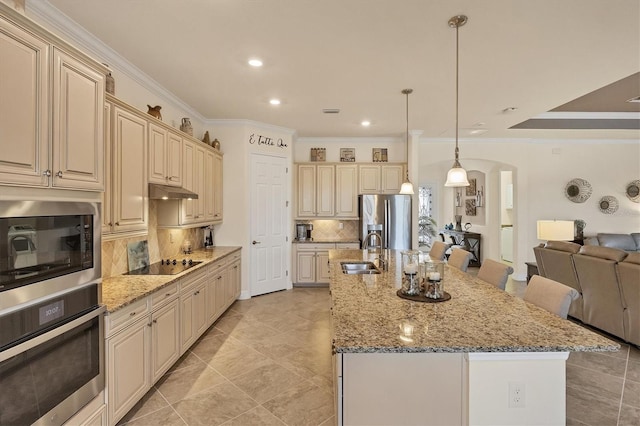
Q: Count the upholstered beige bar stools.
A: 4